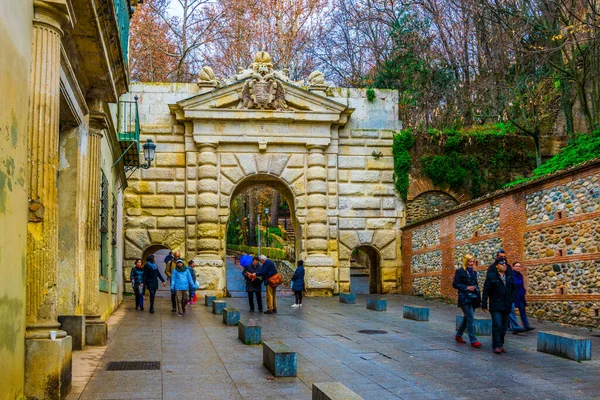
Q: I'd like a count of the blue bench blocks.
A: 11